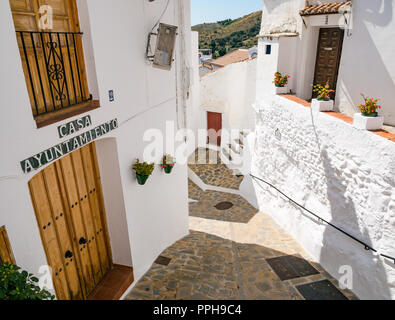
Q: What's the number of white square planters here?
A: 3